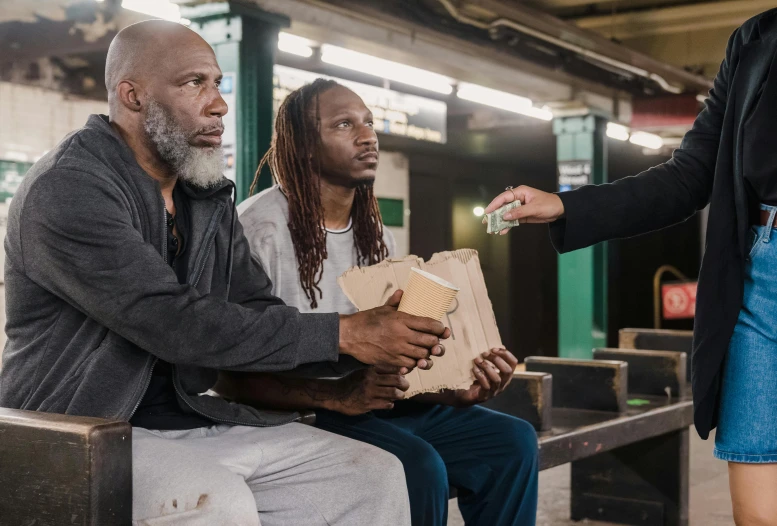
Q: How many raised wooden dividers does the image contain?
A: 5